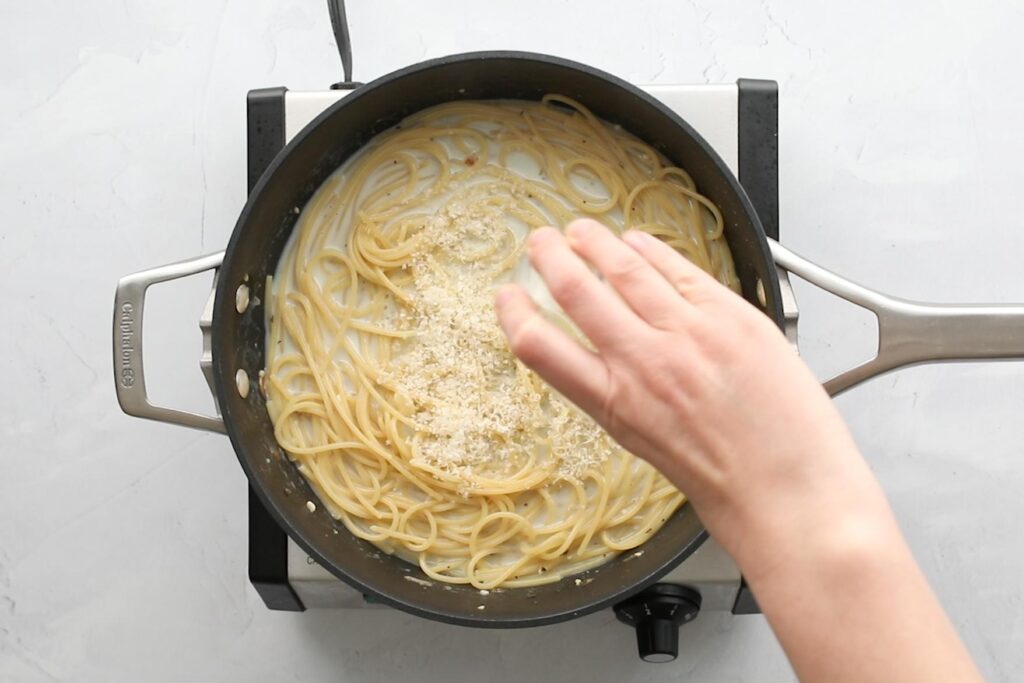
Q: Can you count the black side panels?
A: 2